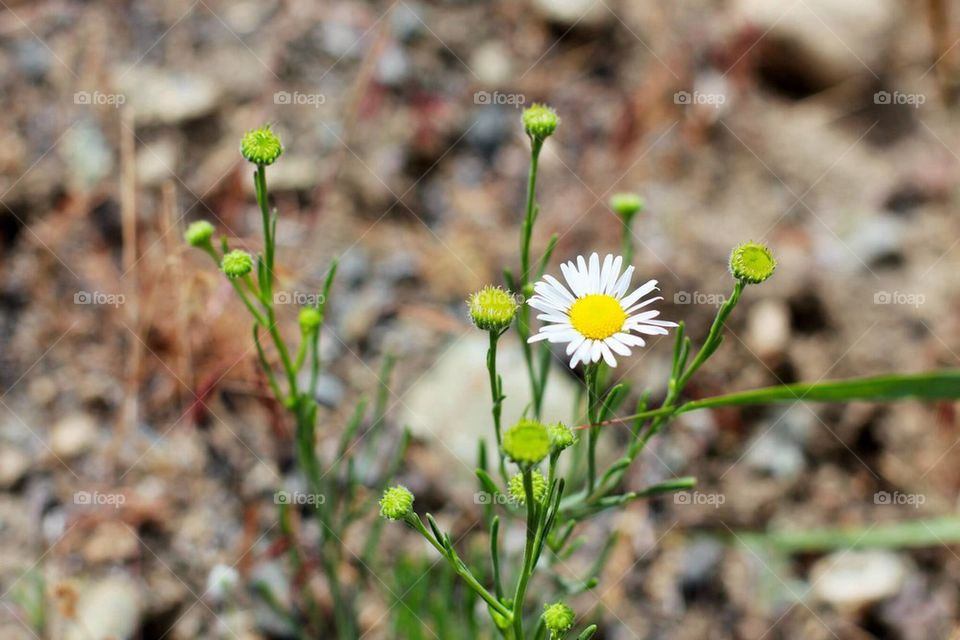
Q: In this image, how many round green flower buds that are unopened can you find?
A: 13